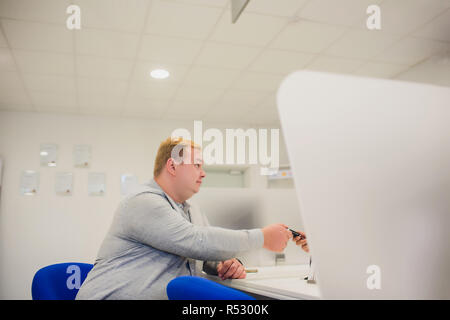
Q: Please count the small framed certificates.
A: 6